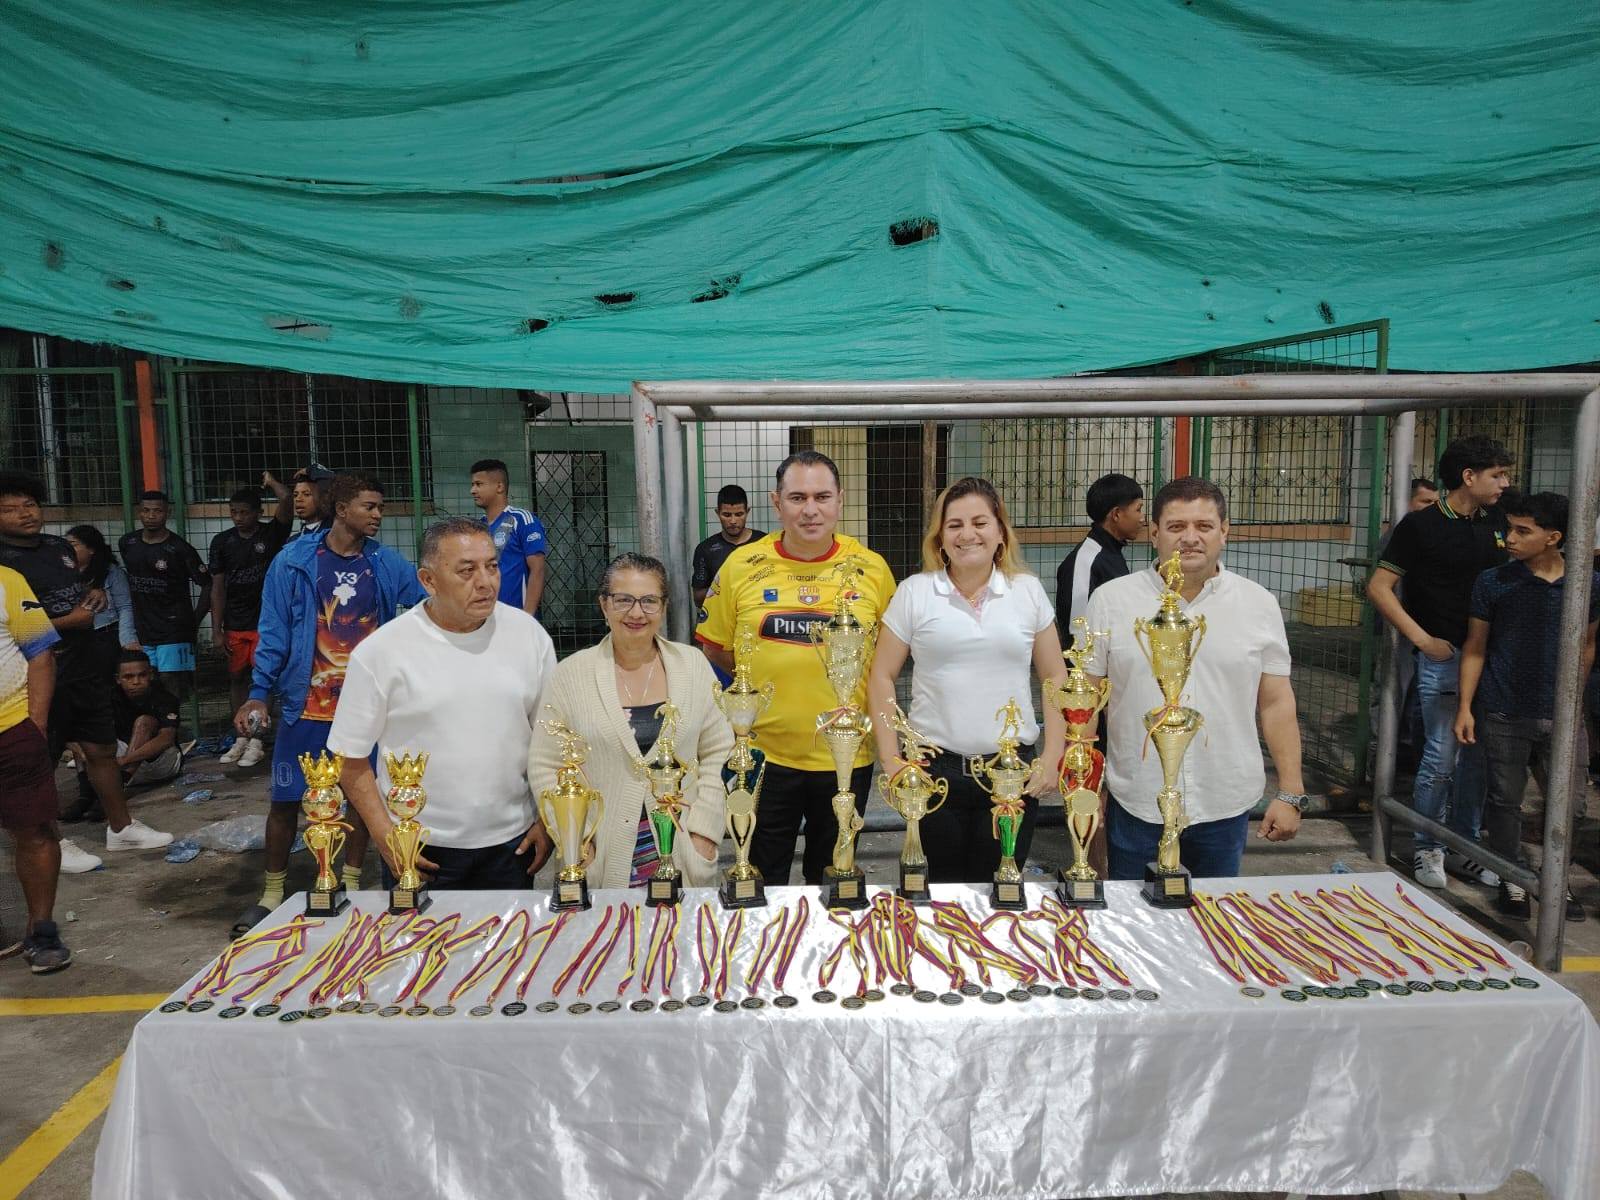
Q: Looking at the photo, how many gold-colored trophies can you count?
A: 10